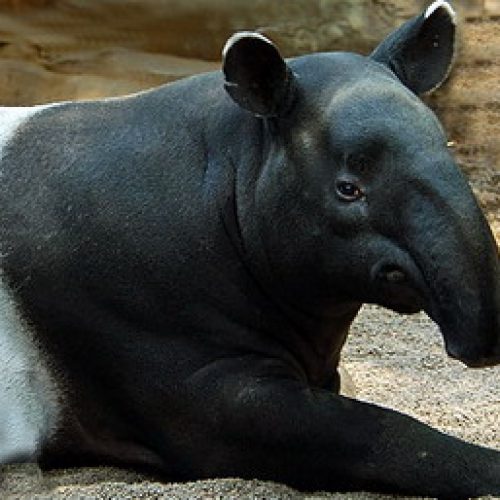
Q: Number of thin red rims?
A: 0